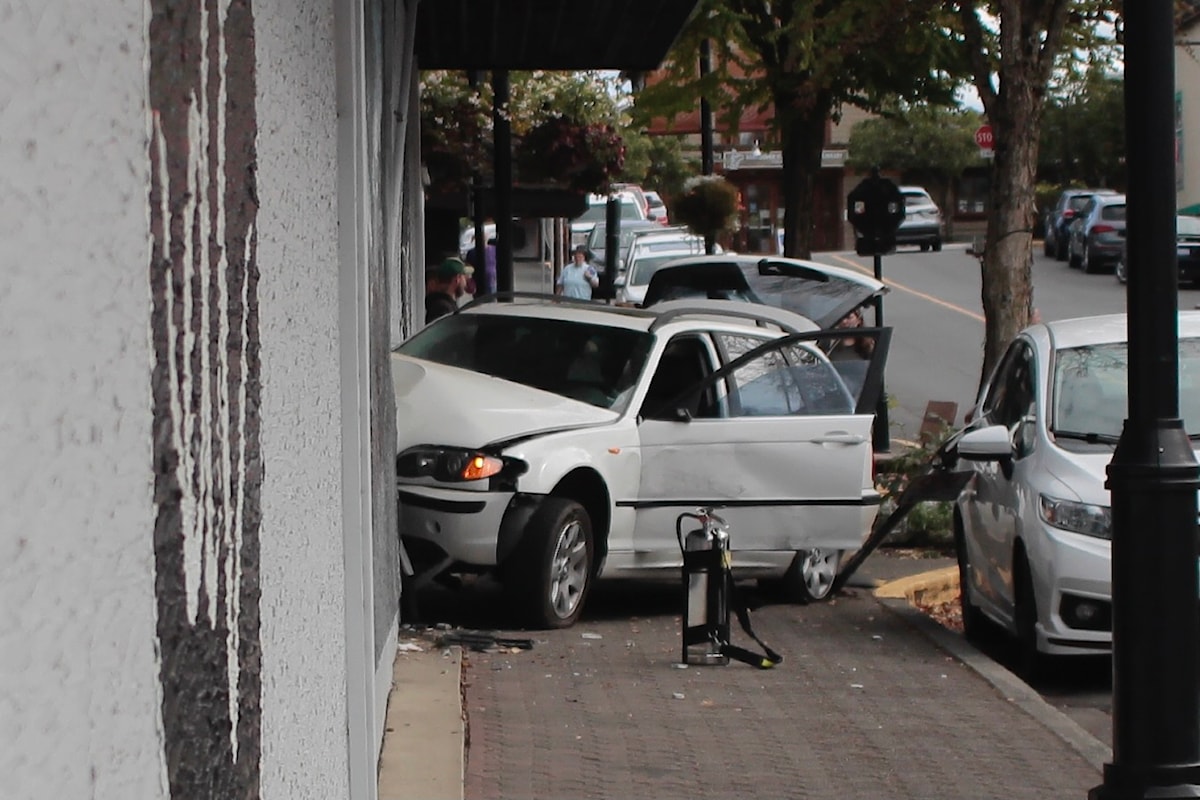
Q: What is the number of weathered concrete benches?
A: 0